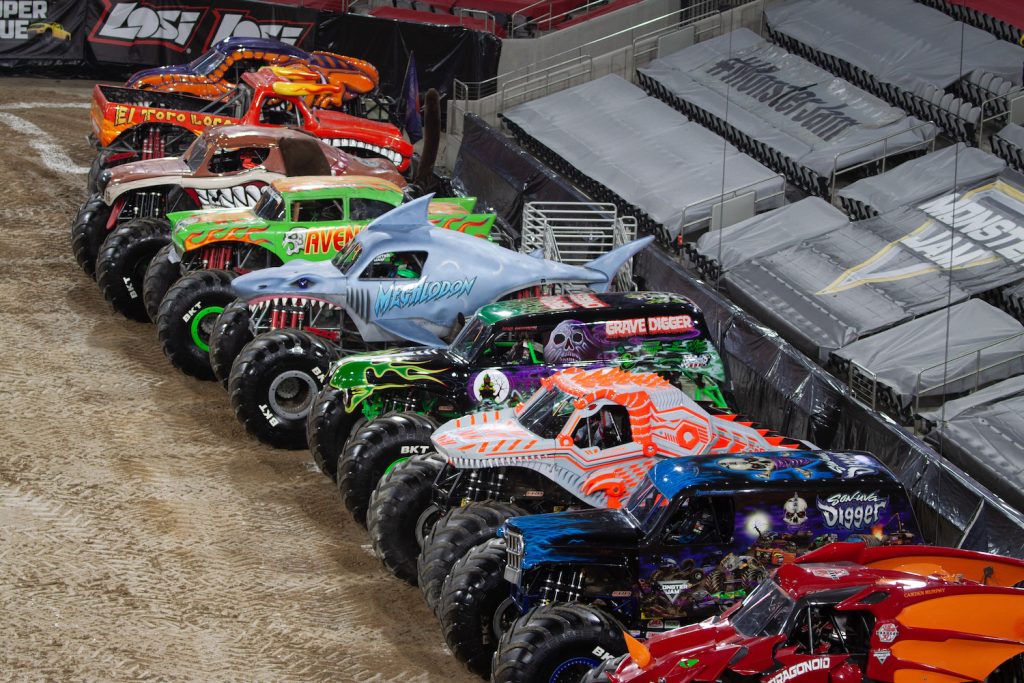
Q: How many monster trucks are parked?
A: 9